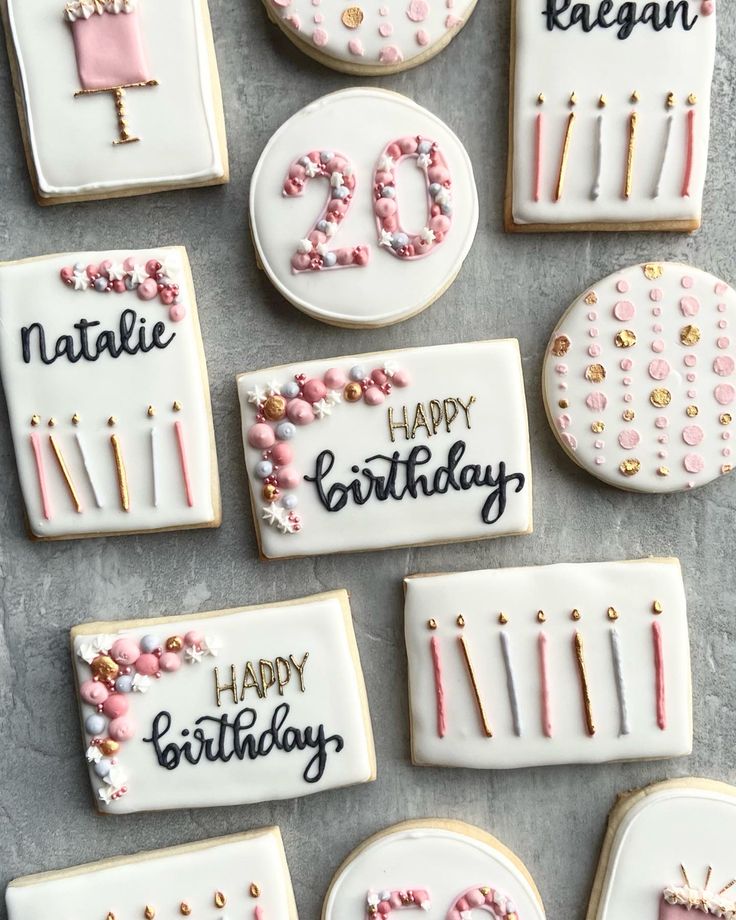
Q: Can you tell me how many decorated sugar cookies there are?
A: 12